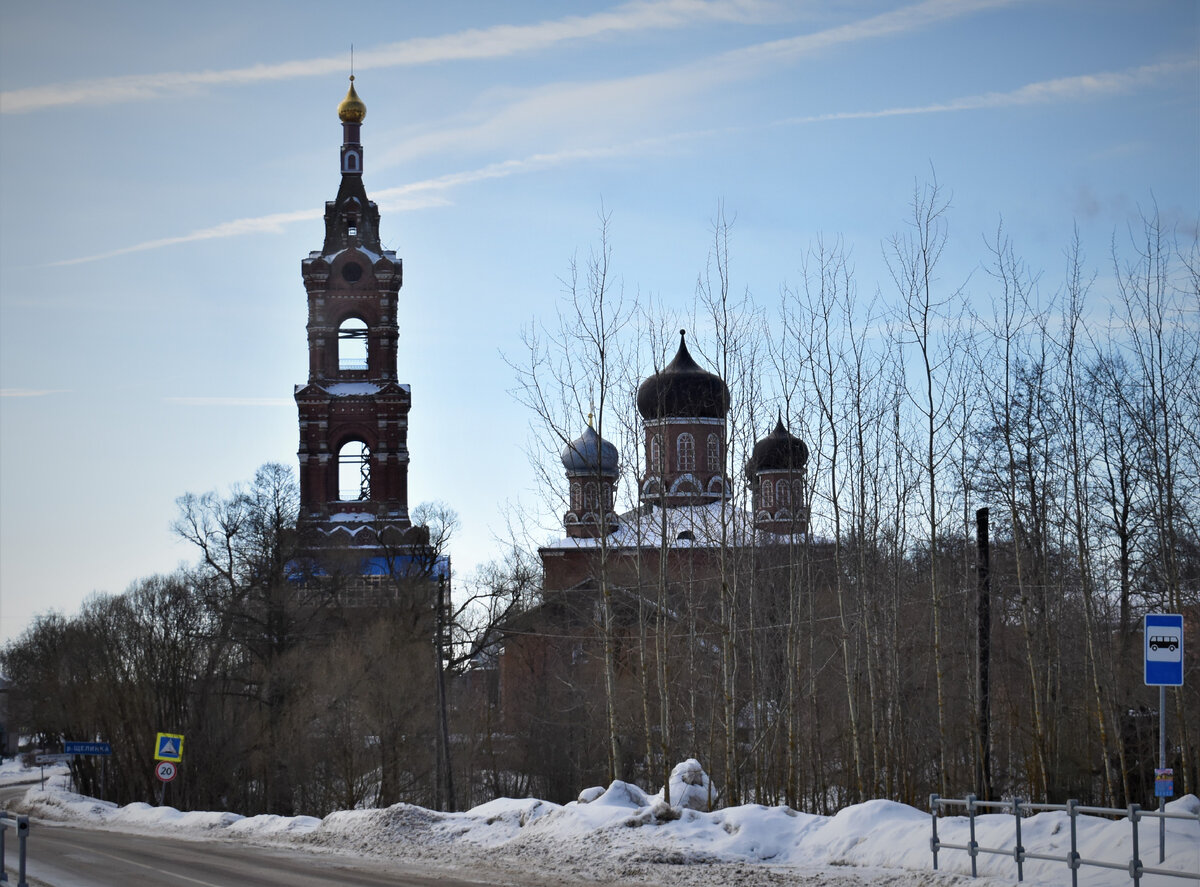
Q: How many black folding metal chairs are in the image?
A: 0